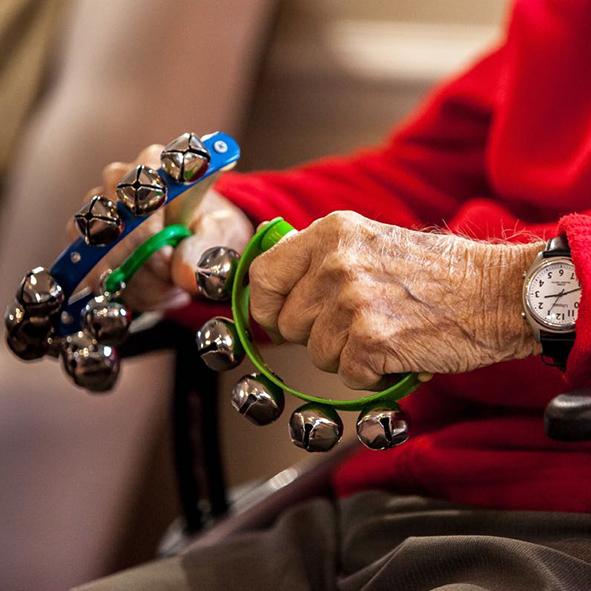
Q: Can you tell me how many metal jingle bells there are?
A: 12